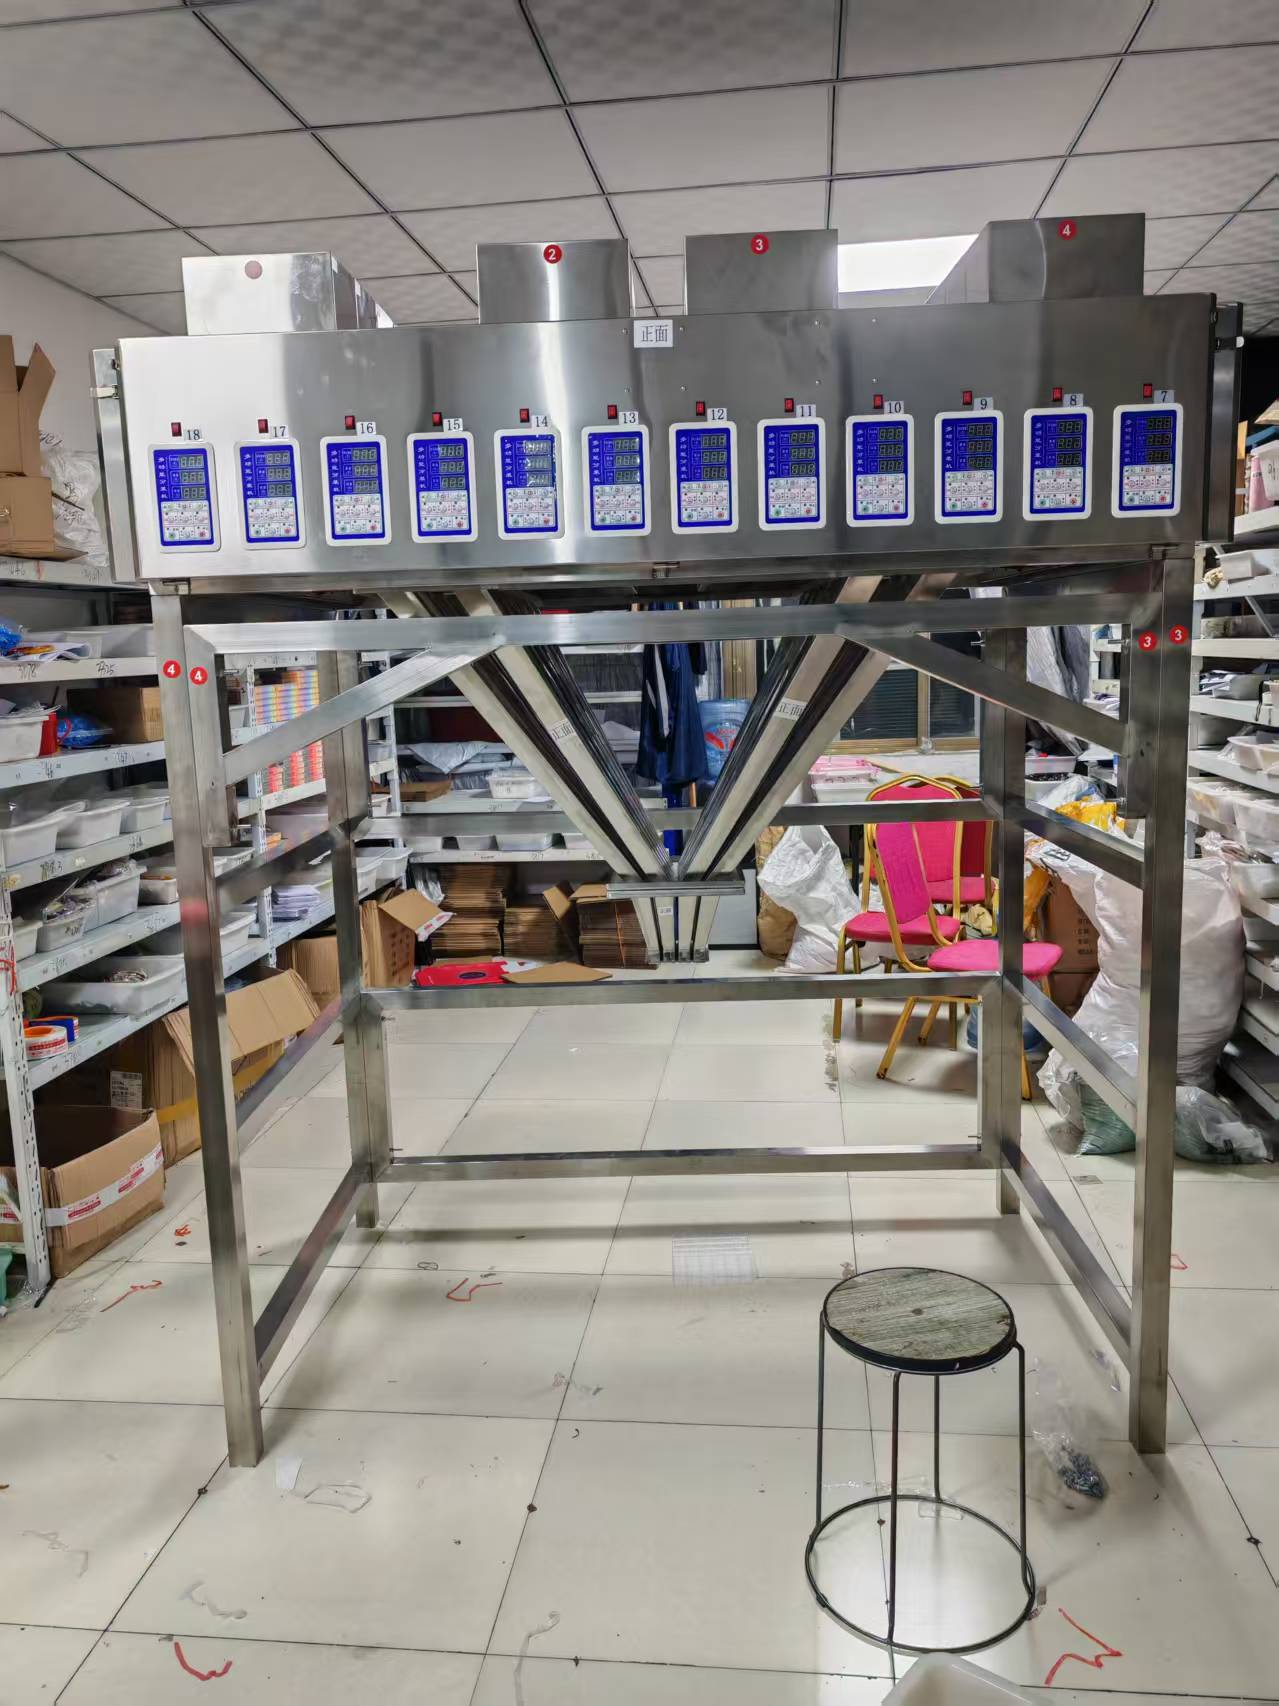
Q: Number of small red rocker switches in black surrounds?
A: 12